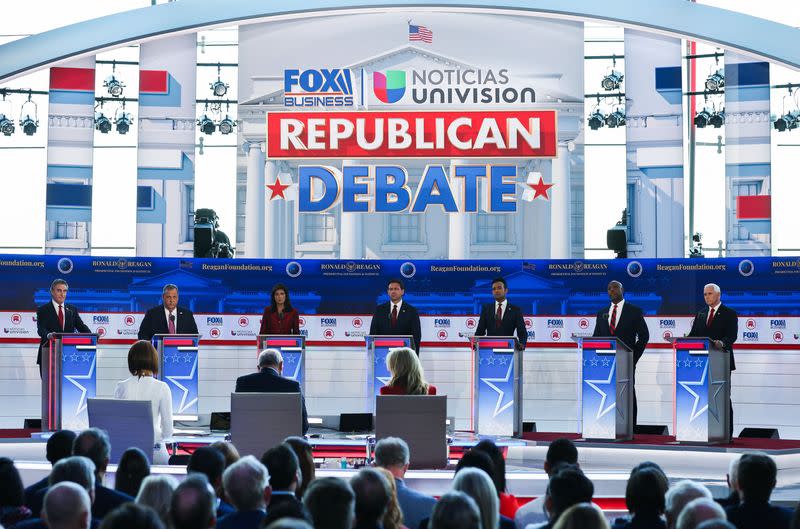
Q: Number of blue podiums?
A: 7